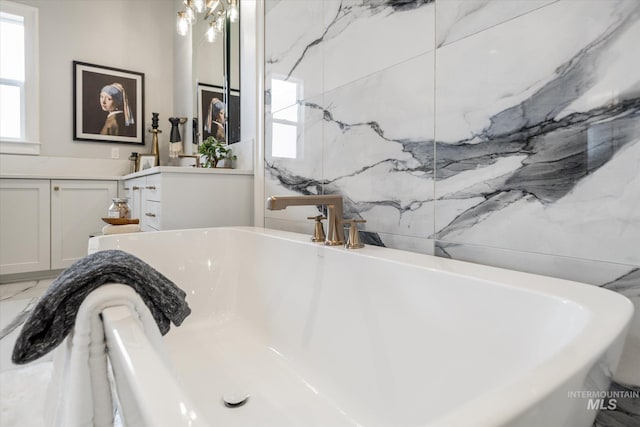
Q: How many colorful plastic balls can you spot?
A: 0